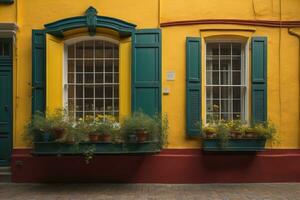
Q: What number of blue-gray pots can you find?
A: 1